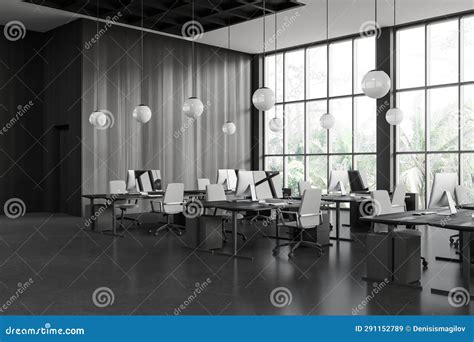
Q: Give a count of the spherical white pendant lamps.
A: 9